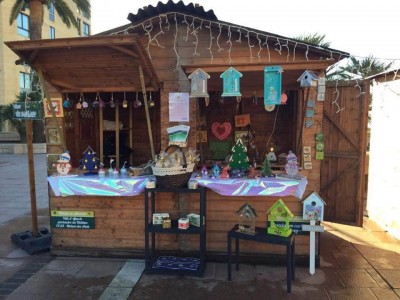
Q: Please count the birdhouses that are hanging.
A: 3